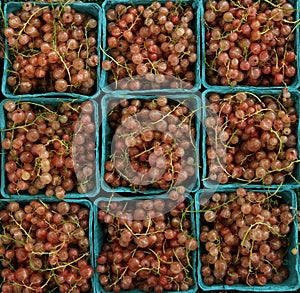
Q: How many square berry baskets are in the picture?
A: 9